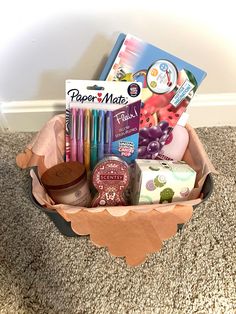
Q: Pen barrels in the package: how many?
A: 6